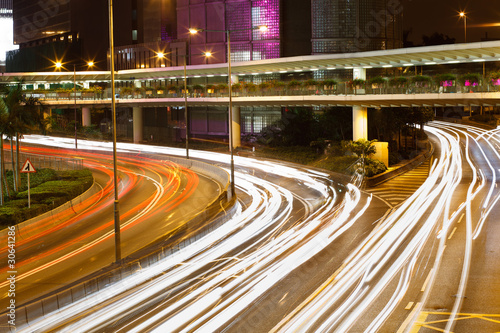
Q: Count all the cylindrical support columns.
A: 4